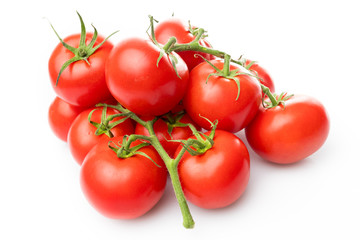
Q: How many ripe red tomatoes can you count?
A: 11